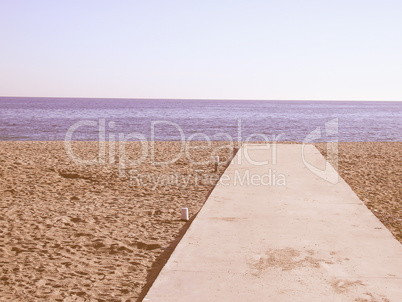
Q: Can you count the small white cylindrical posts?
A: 2